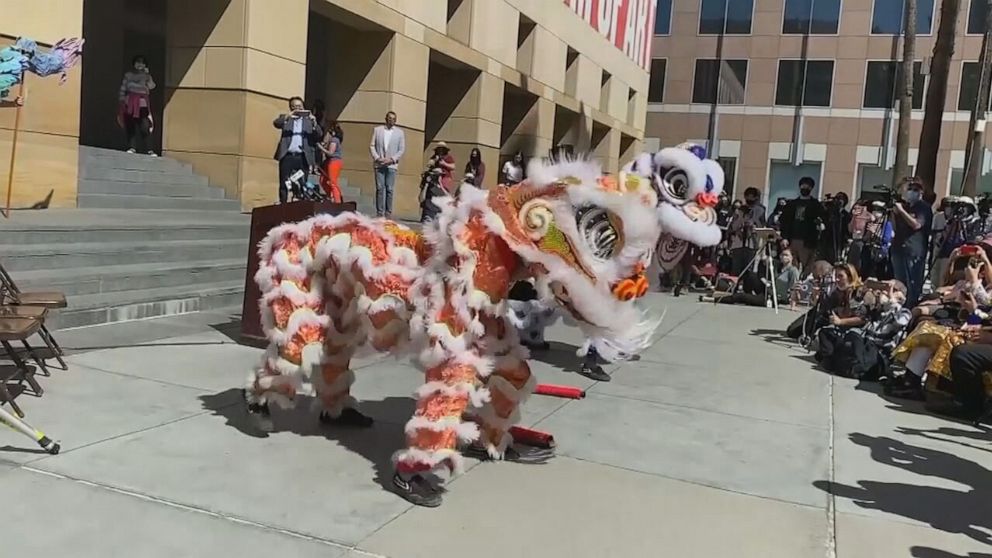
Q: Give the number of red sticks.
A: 2